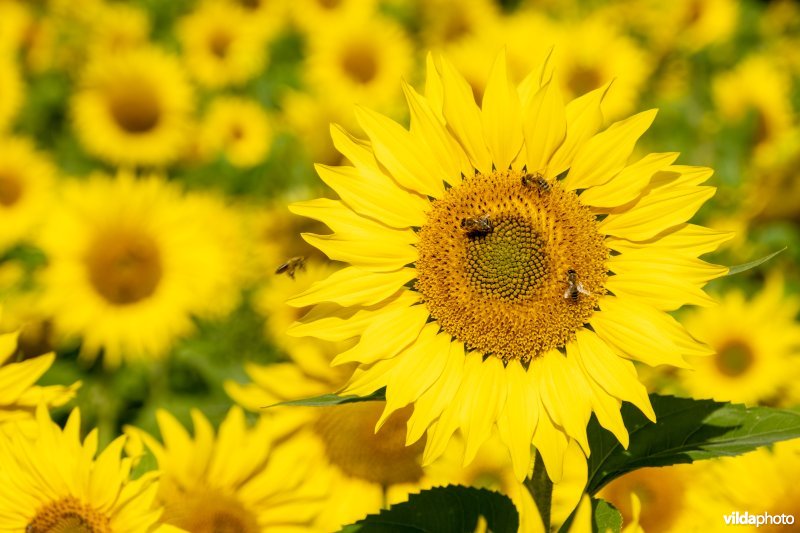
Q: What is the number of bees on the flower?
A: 3